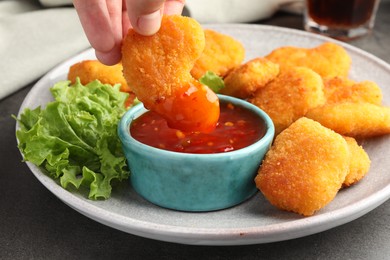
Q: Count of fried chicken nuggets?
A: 10